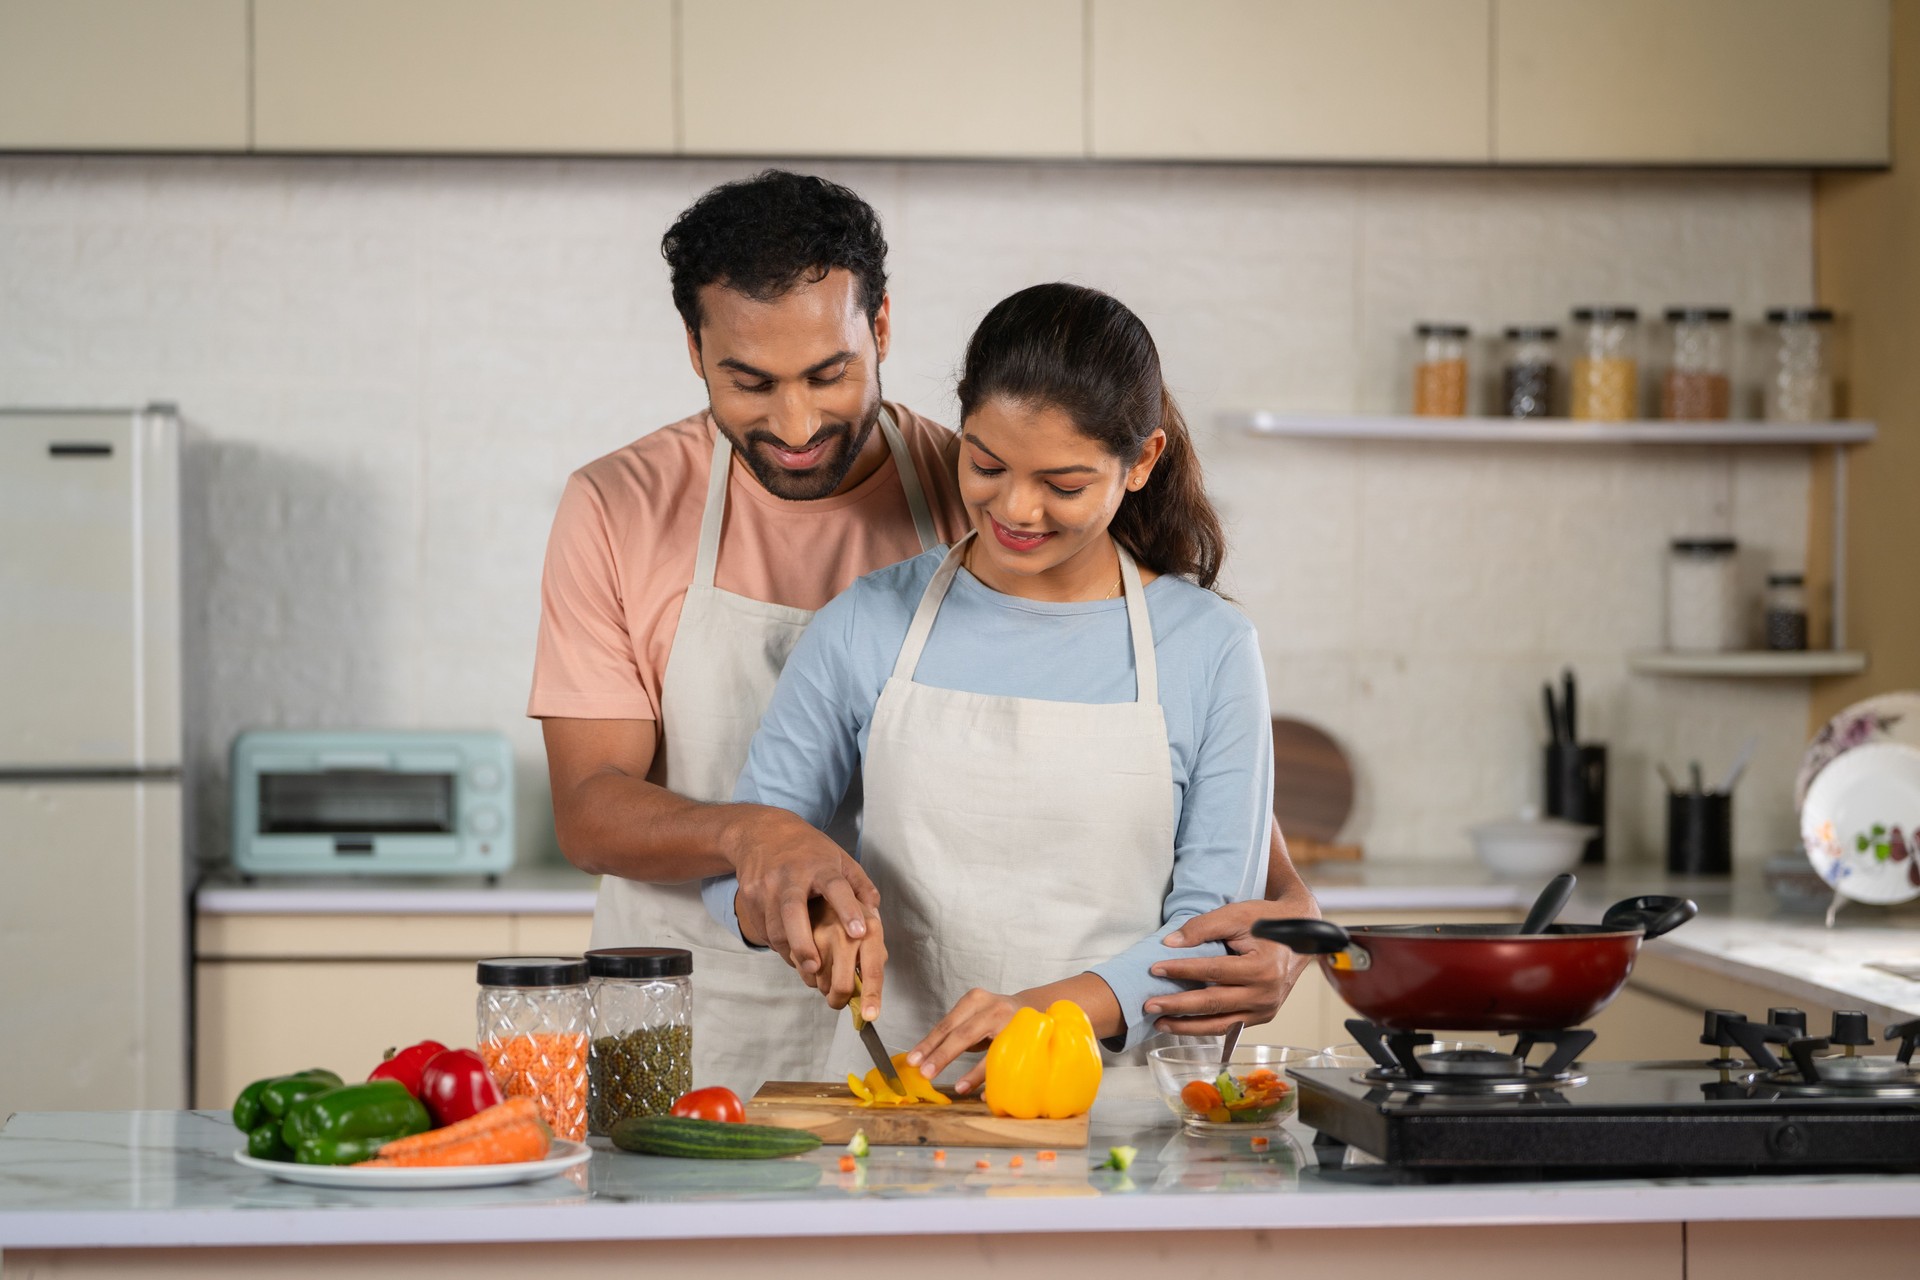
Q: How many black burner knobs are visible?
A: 3